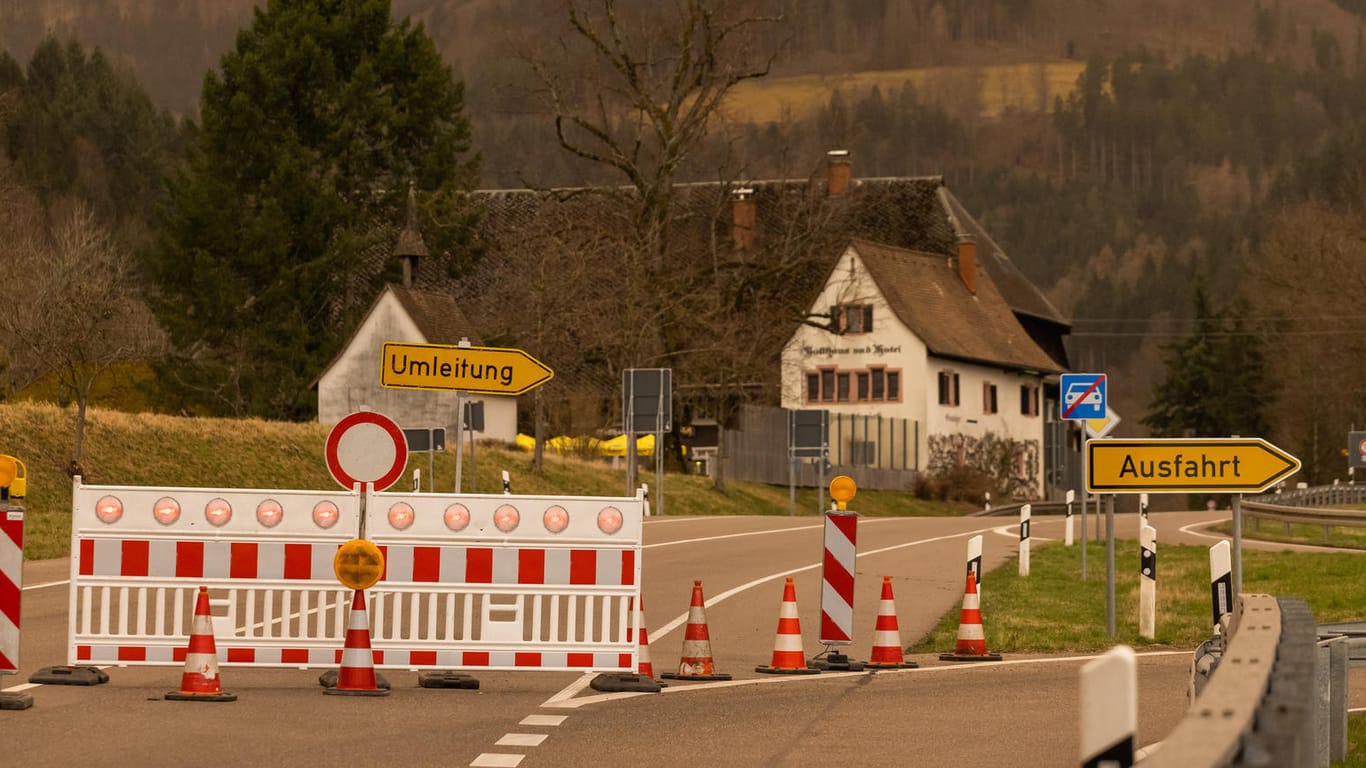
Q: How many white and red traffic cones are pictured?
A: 7